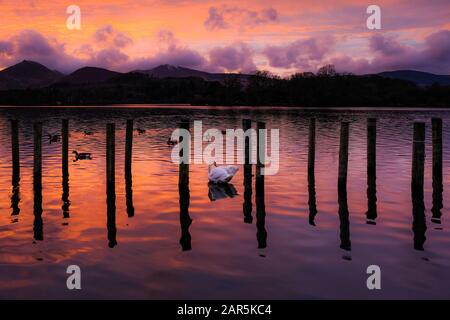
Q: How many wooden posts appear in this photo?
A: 13